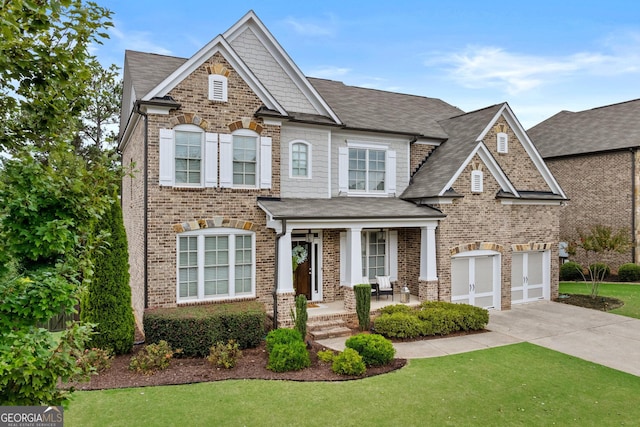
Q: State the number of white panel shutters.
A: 8